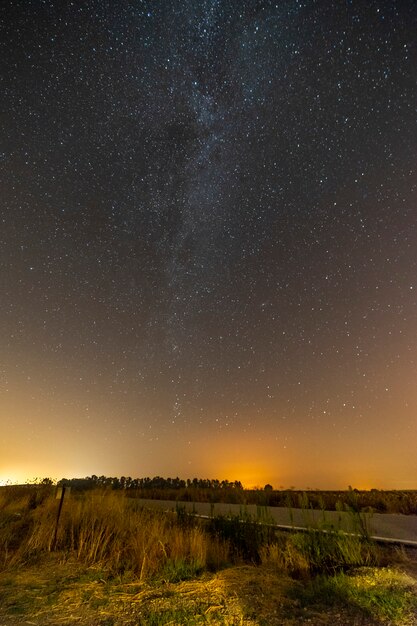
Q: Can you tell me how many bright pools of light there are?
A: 2